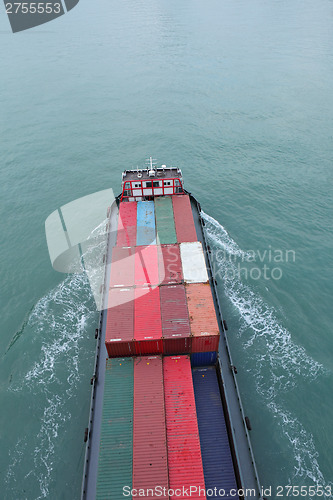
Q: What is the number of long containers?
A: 4